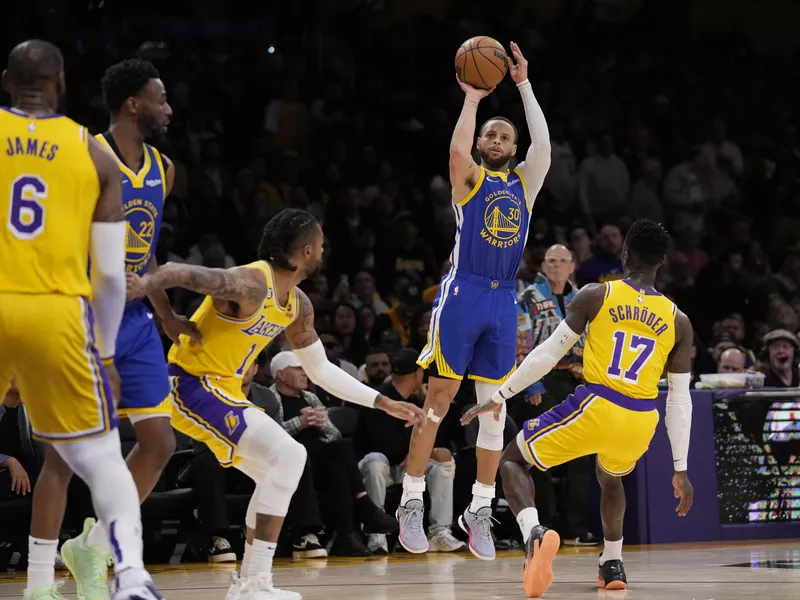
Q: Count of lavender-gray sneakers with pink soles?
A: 2